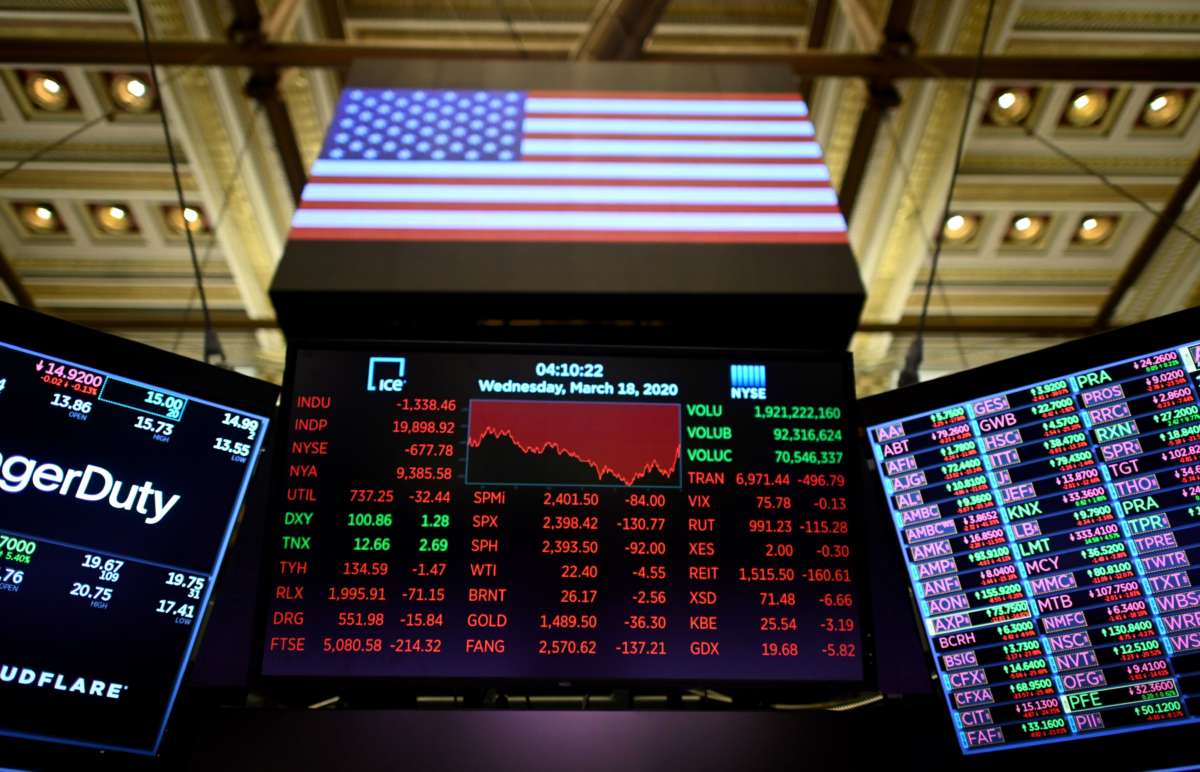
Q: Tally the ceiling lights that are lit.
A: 11